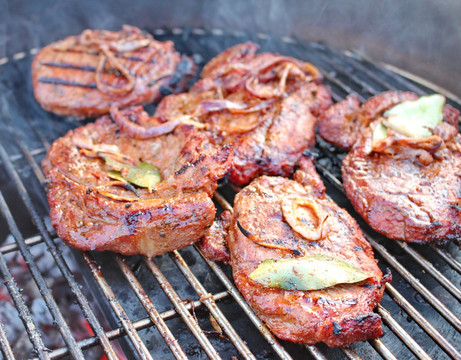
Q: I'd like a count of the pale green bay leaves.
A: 3